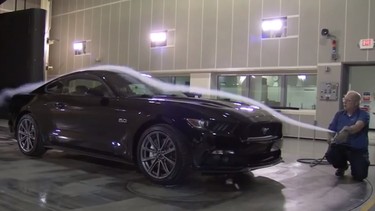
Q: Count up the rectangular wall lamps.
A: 3